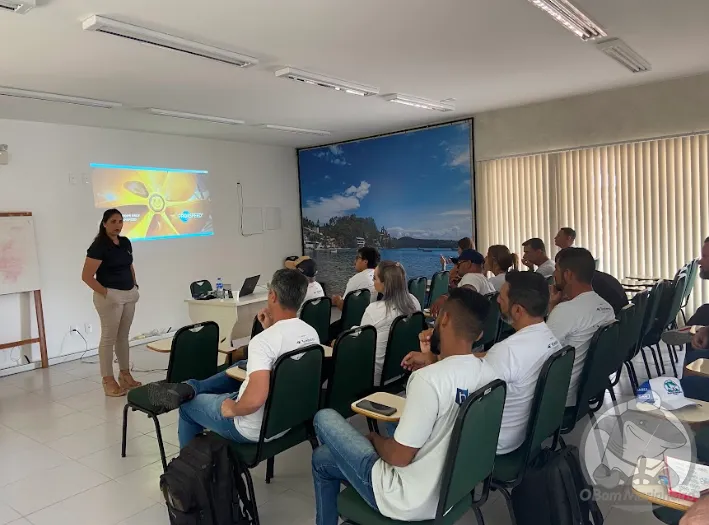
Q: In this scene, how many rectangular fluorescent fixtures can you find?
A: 9